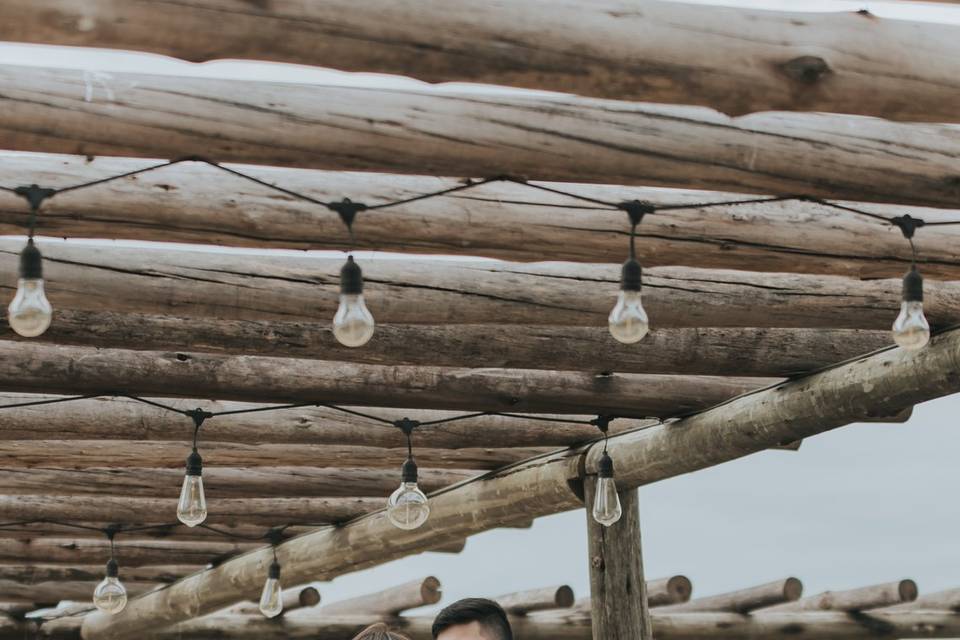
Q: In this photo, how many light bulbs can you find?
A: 9